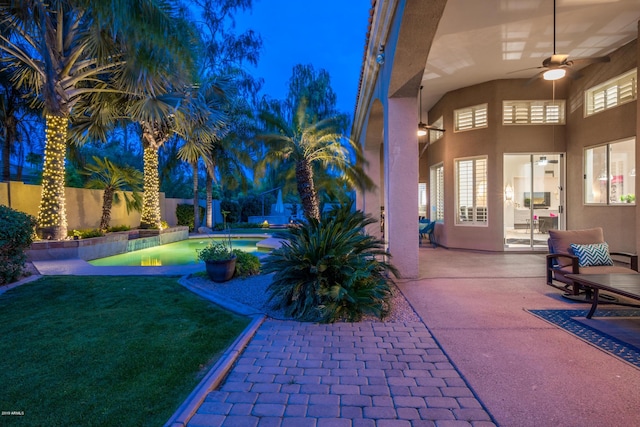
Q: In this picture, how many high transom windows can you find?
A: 4